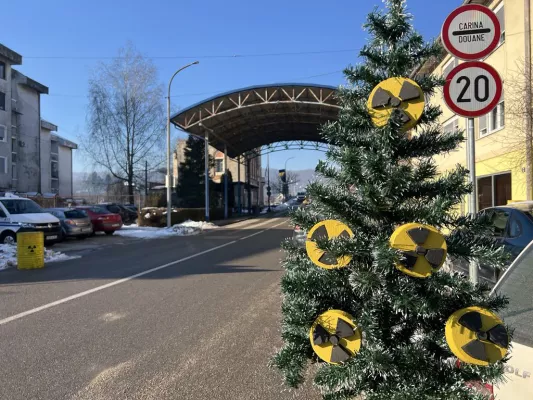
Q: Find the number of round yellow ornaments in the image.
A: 5